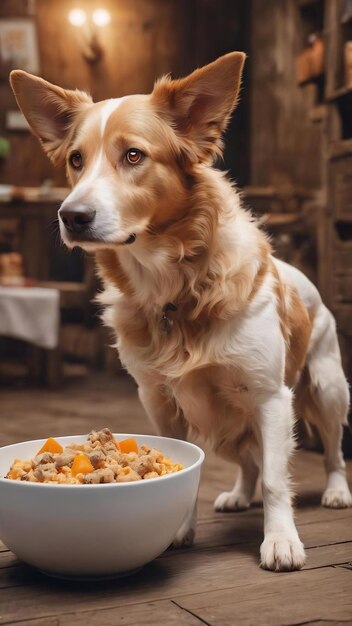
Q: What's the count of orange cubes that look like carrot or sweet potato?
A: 3